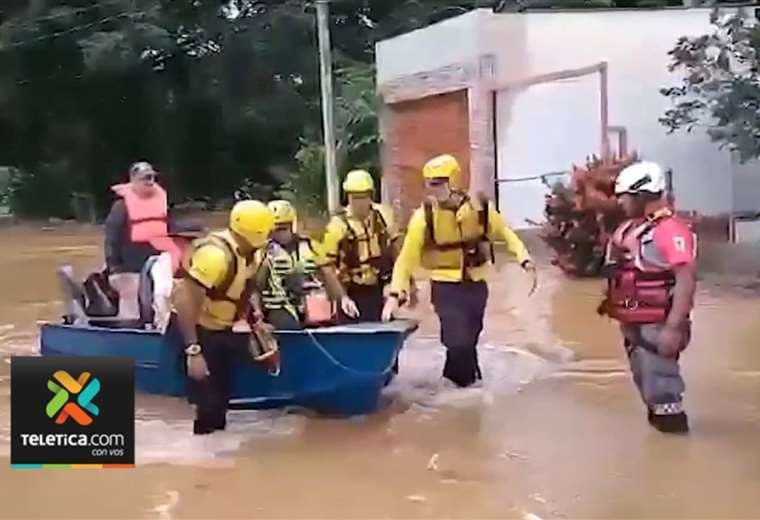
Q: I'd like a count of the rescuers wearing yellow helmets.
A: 4